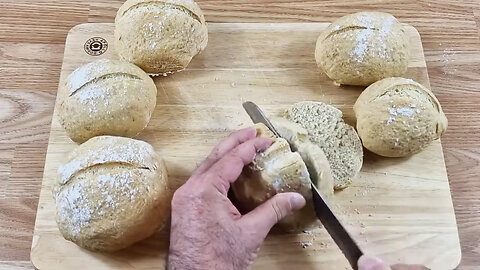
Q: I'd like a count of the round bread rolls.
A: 6